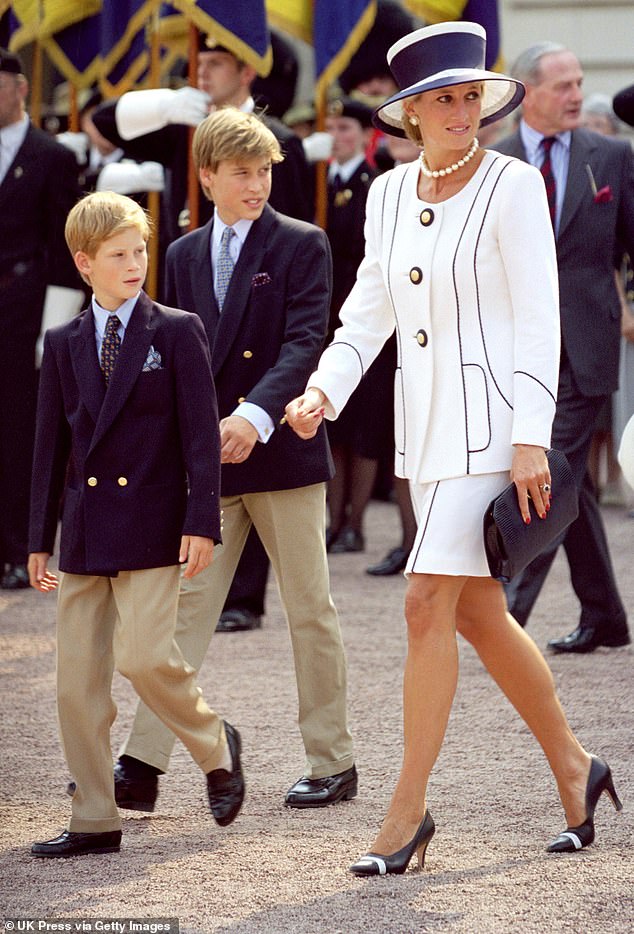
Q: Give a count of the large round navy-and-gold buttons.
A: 3